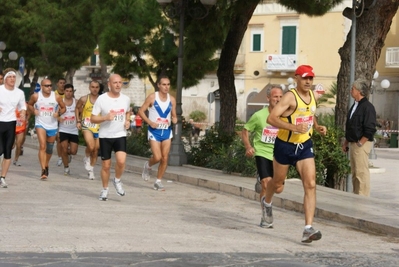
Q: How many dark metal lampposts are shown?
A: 1